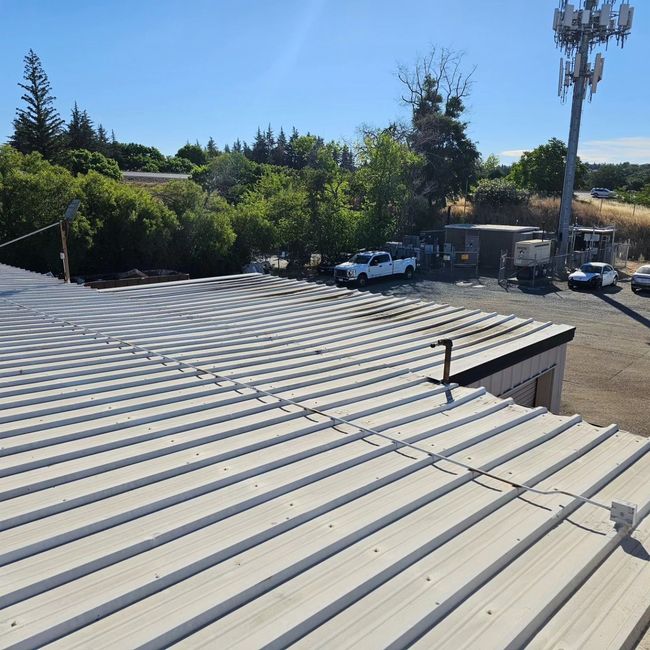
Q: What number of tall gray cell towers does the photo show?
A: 1